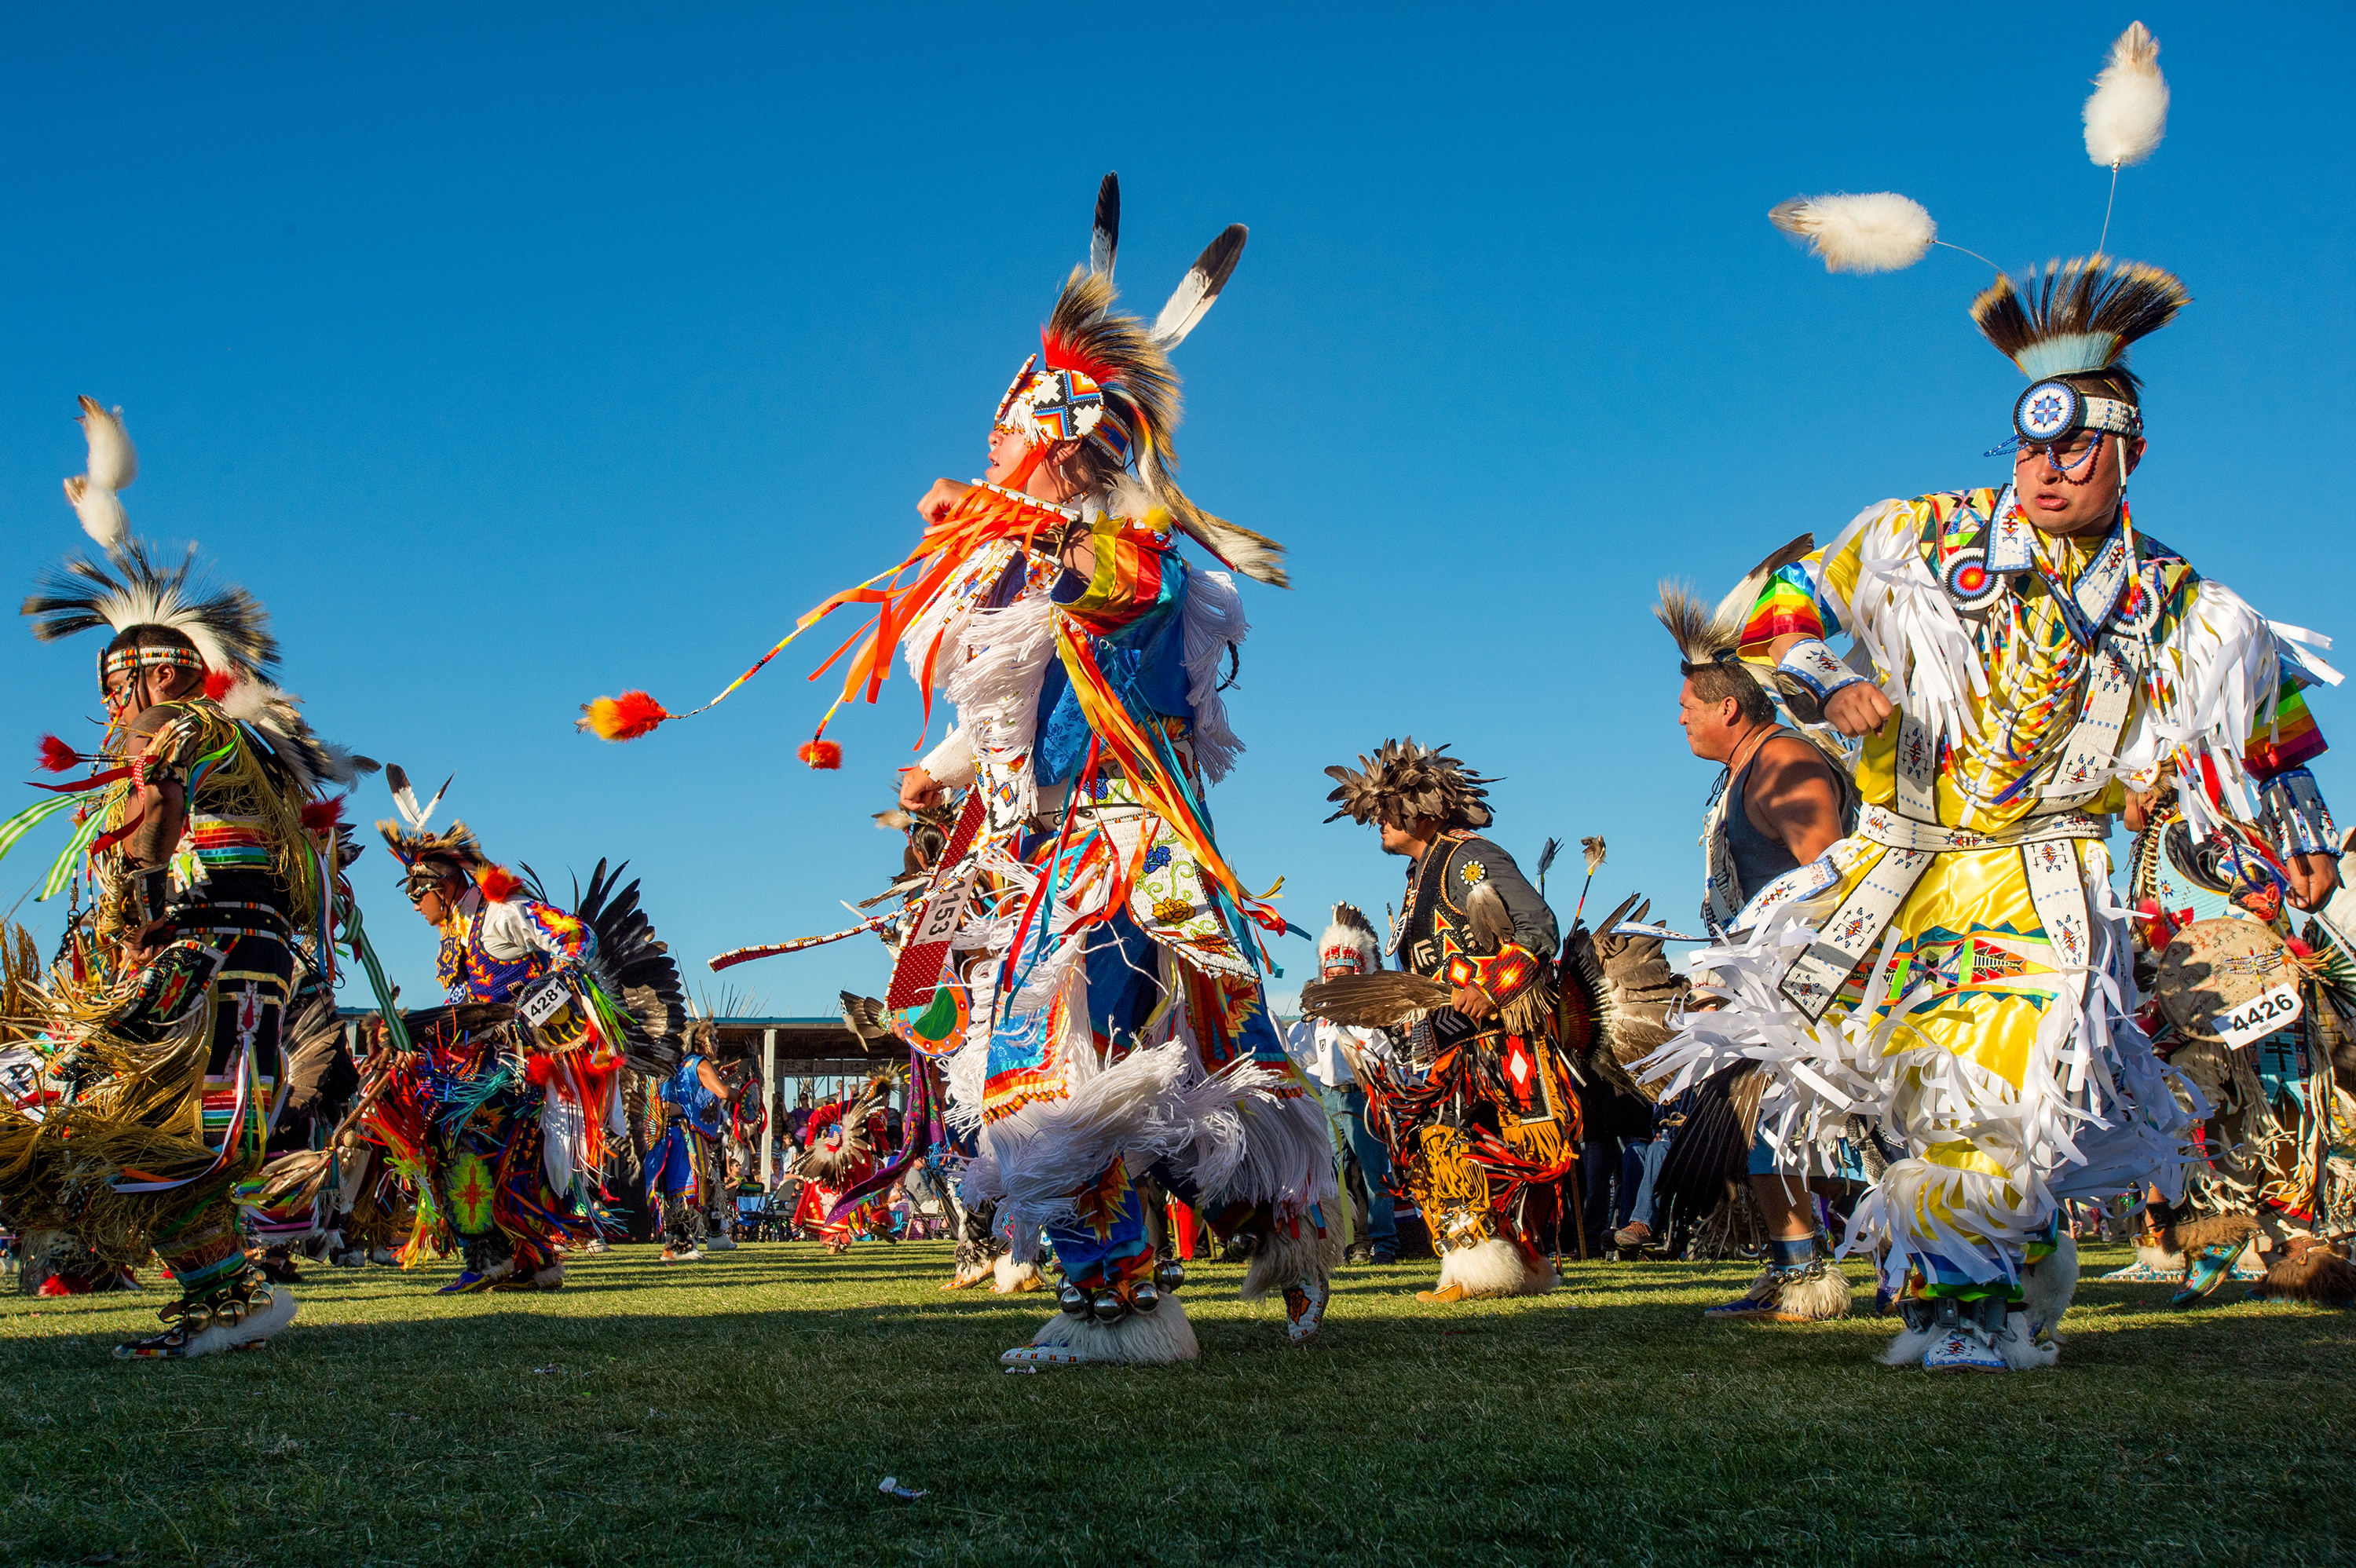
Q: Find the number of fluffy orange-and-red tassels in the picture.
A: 2